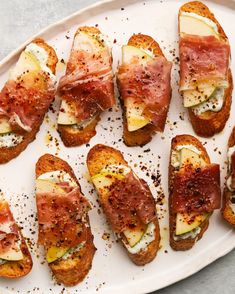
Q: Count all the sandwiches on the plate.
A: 9